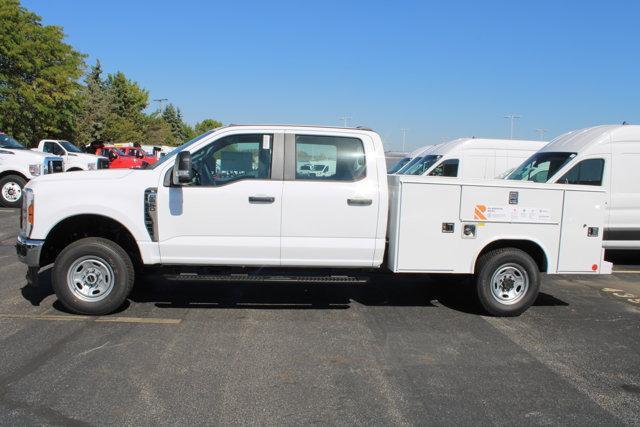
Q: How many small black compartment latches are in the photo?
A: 3